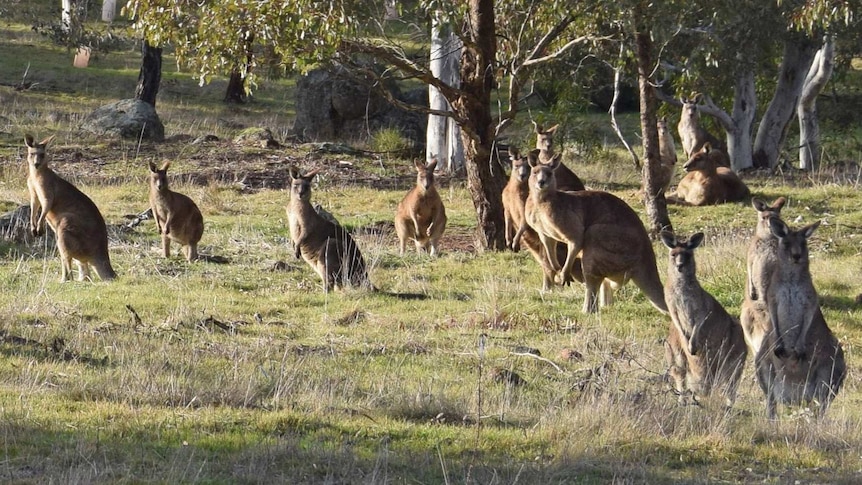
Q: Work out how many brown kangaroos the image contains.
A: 13